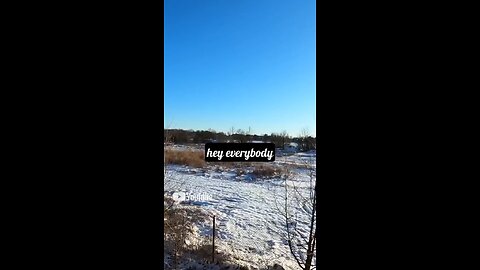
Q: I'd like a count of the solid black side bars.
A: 2